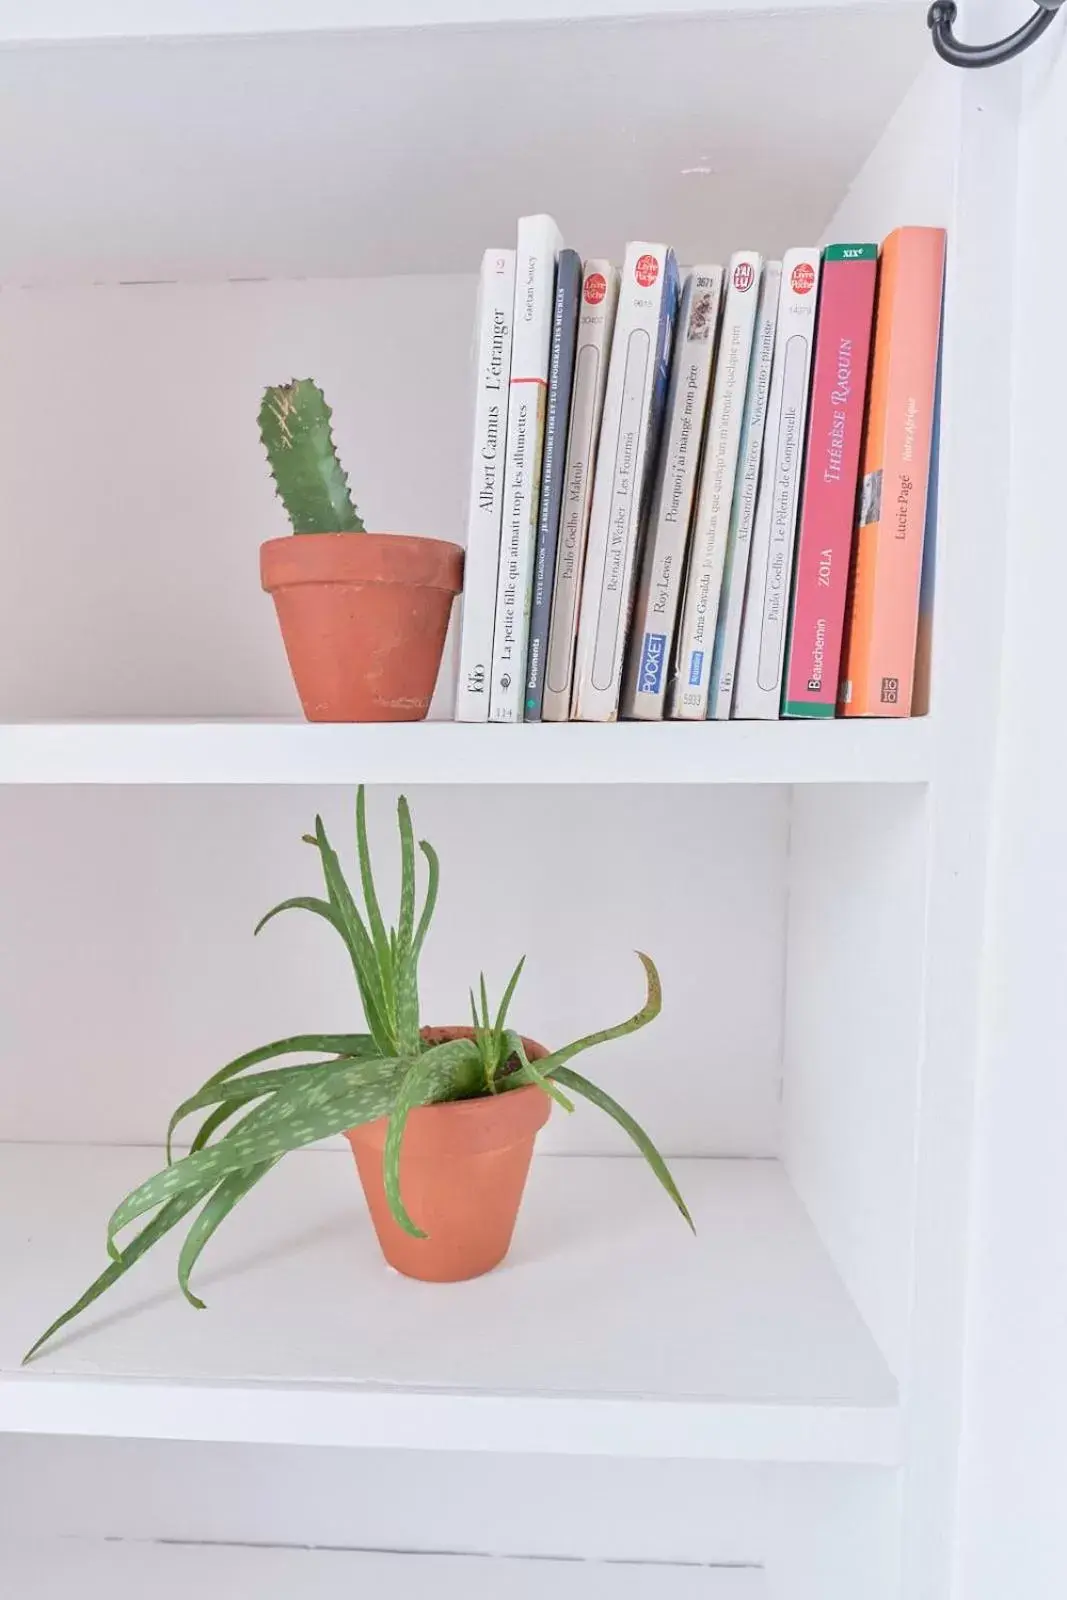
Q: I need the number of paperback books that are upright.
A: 11